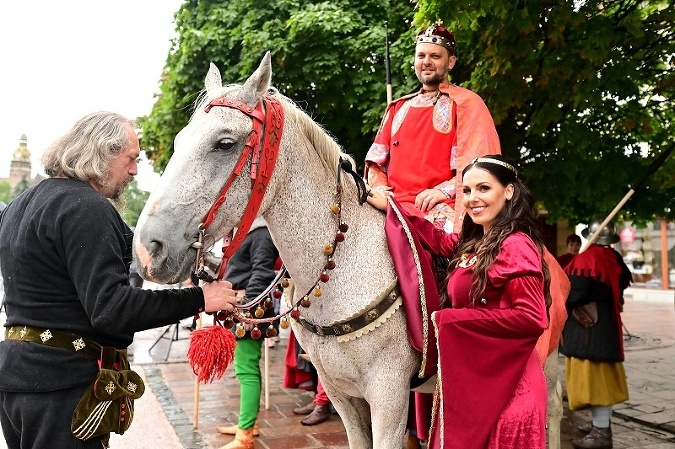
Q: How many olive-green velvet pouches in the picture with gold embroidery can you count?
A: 1